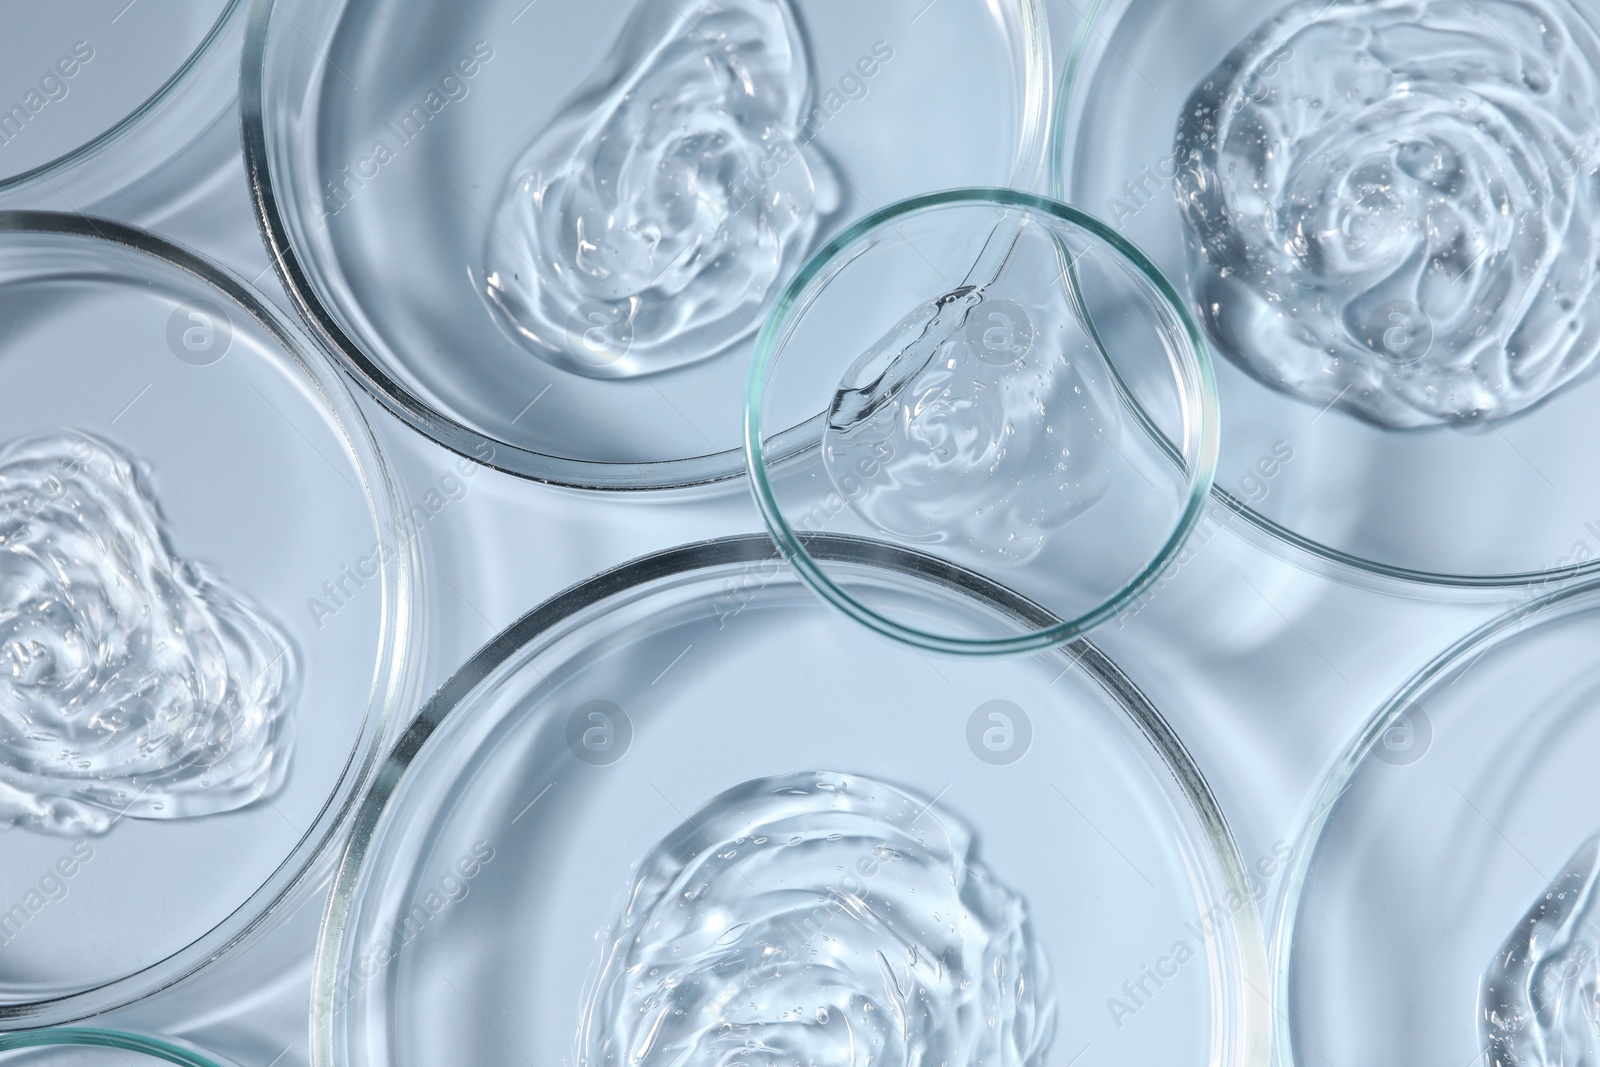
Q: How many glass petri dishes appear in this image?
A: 8